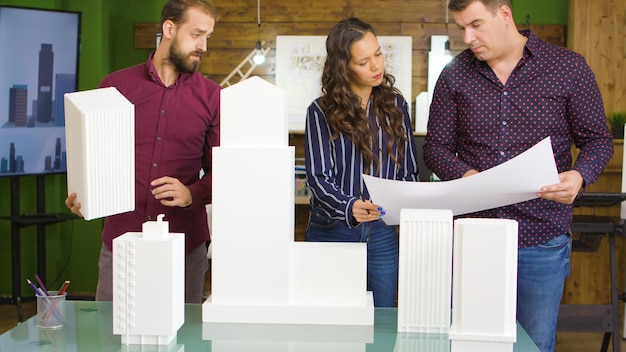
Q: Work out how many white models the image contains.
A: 5